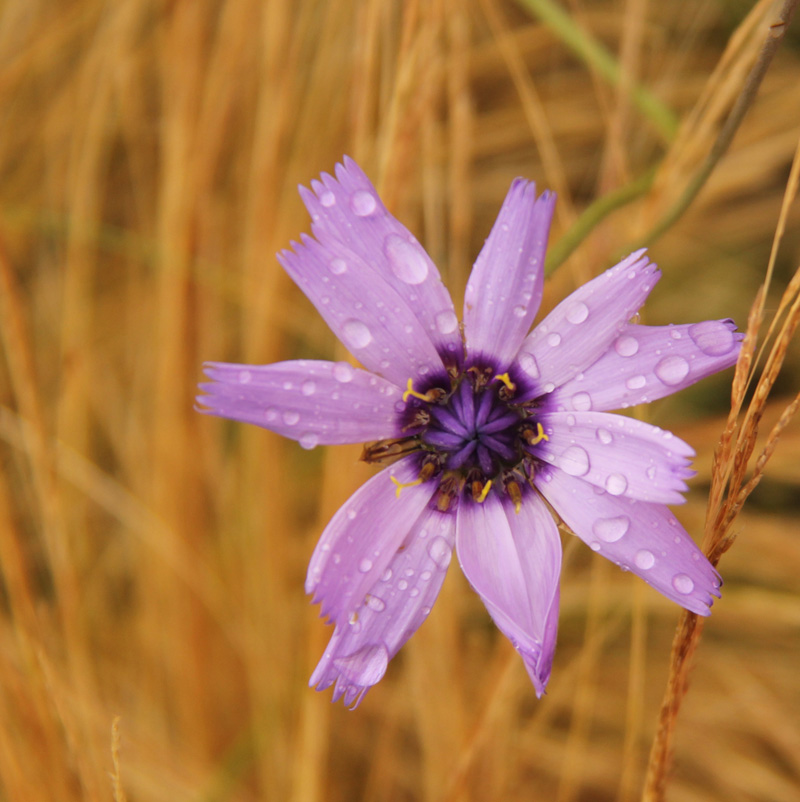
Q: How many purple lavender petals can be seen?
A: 11